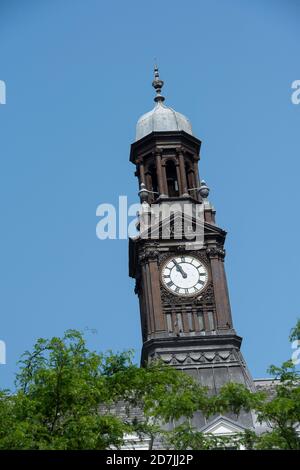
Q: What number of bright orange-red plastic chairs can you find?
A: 0